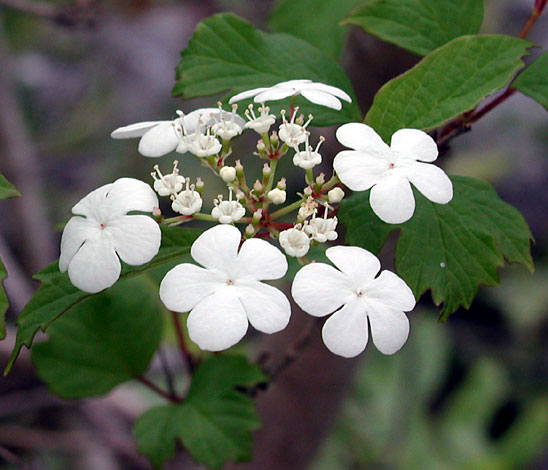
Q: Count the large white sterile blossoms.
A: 6